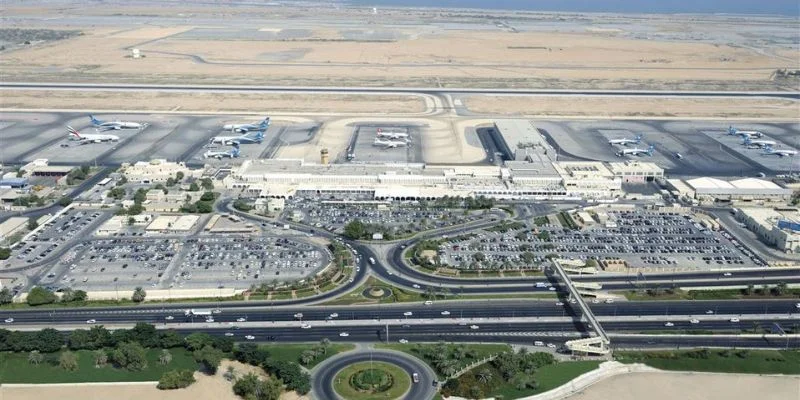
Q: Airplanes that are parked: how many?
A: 12